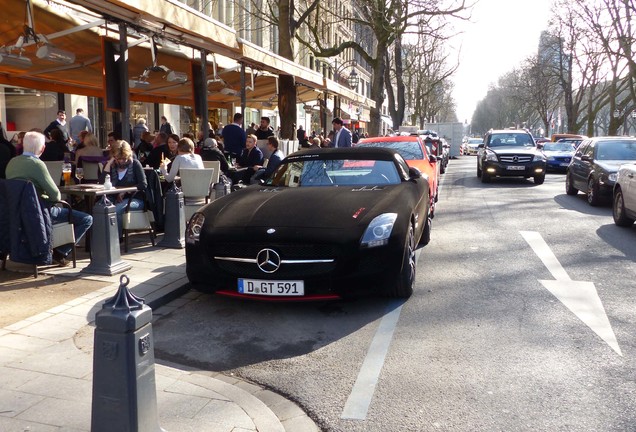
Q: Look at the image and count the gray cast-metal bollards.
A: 4